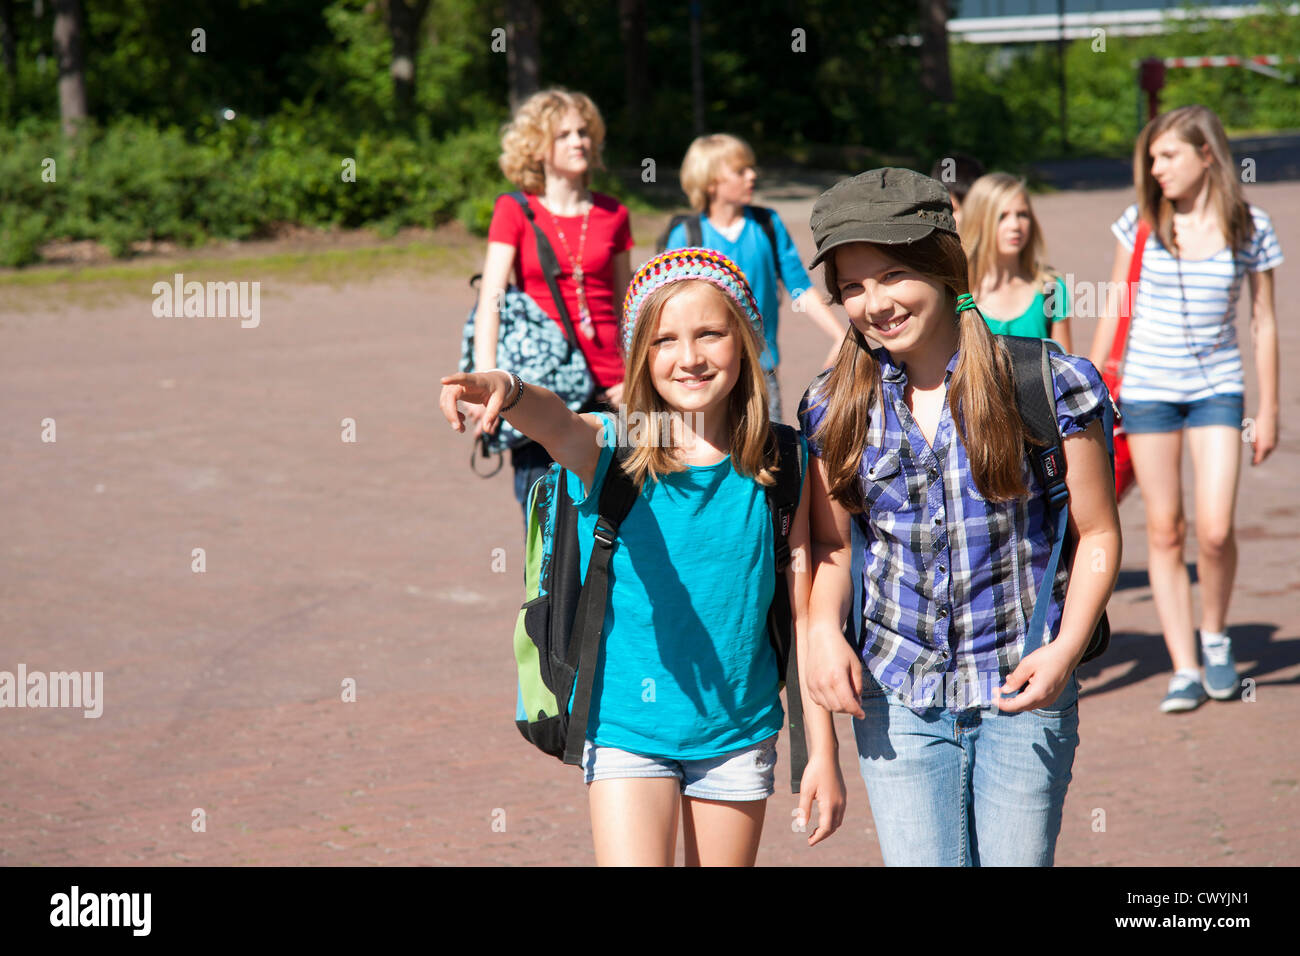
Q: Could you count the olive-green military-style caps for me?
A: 1